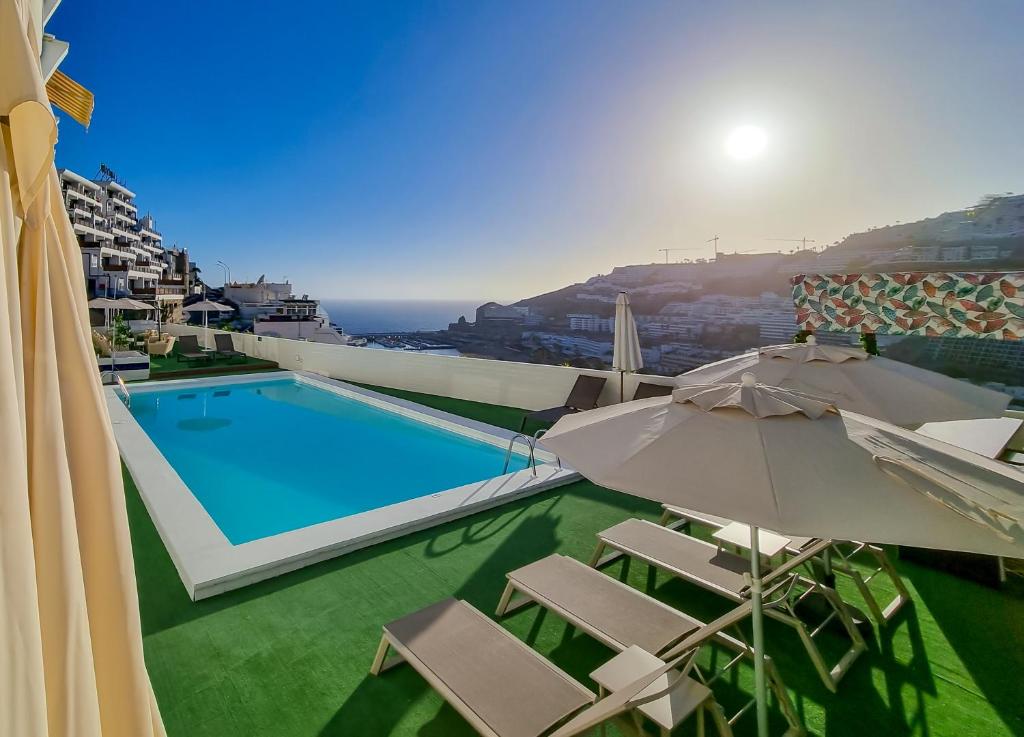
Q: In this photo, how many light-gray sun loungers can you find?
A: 4